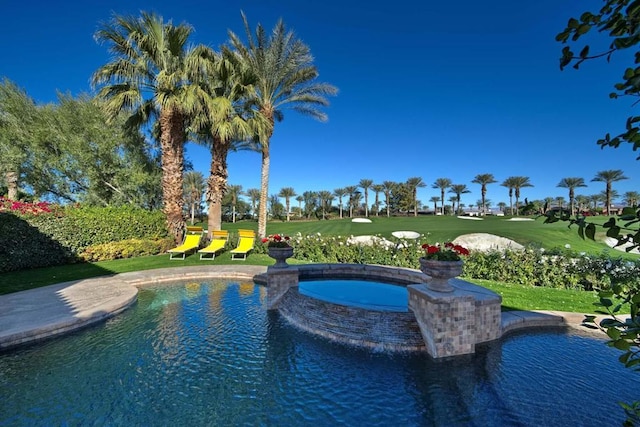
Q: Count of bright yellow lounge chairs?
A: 3